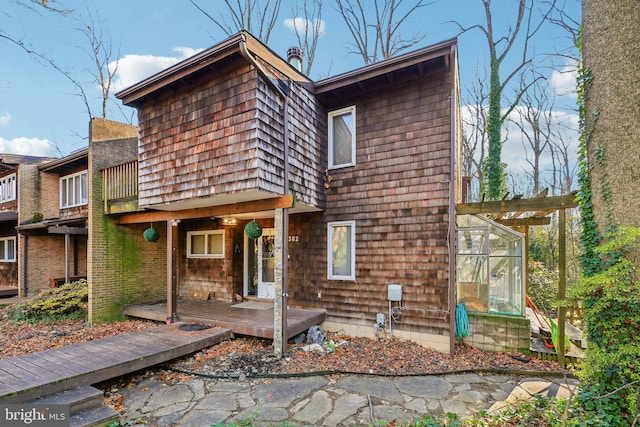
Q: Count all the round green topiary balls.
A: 2